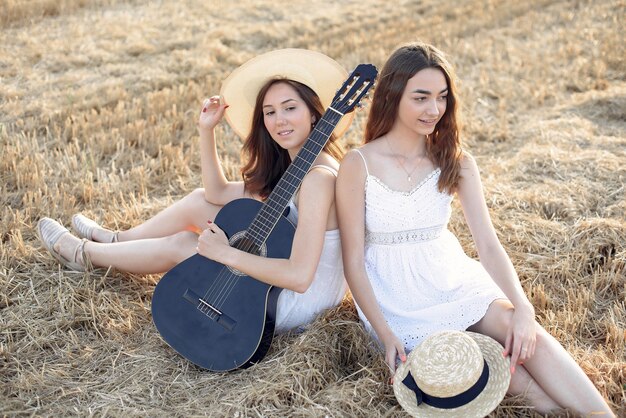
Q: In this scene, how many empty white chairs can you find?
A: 0